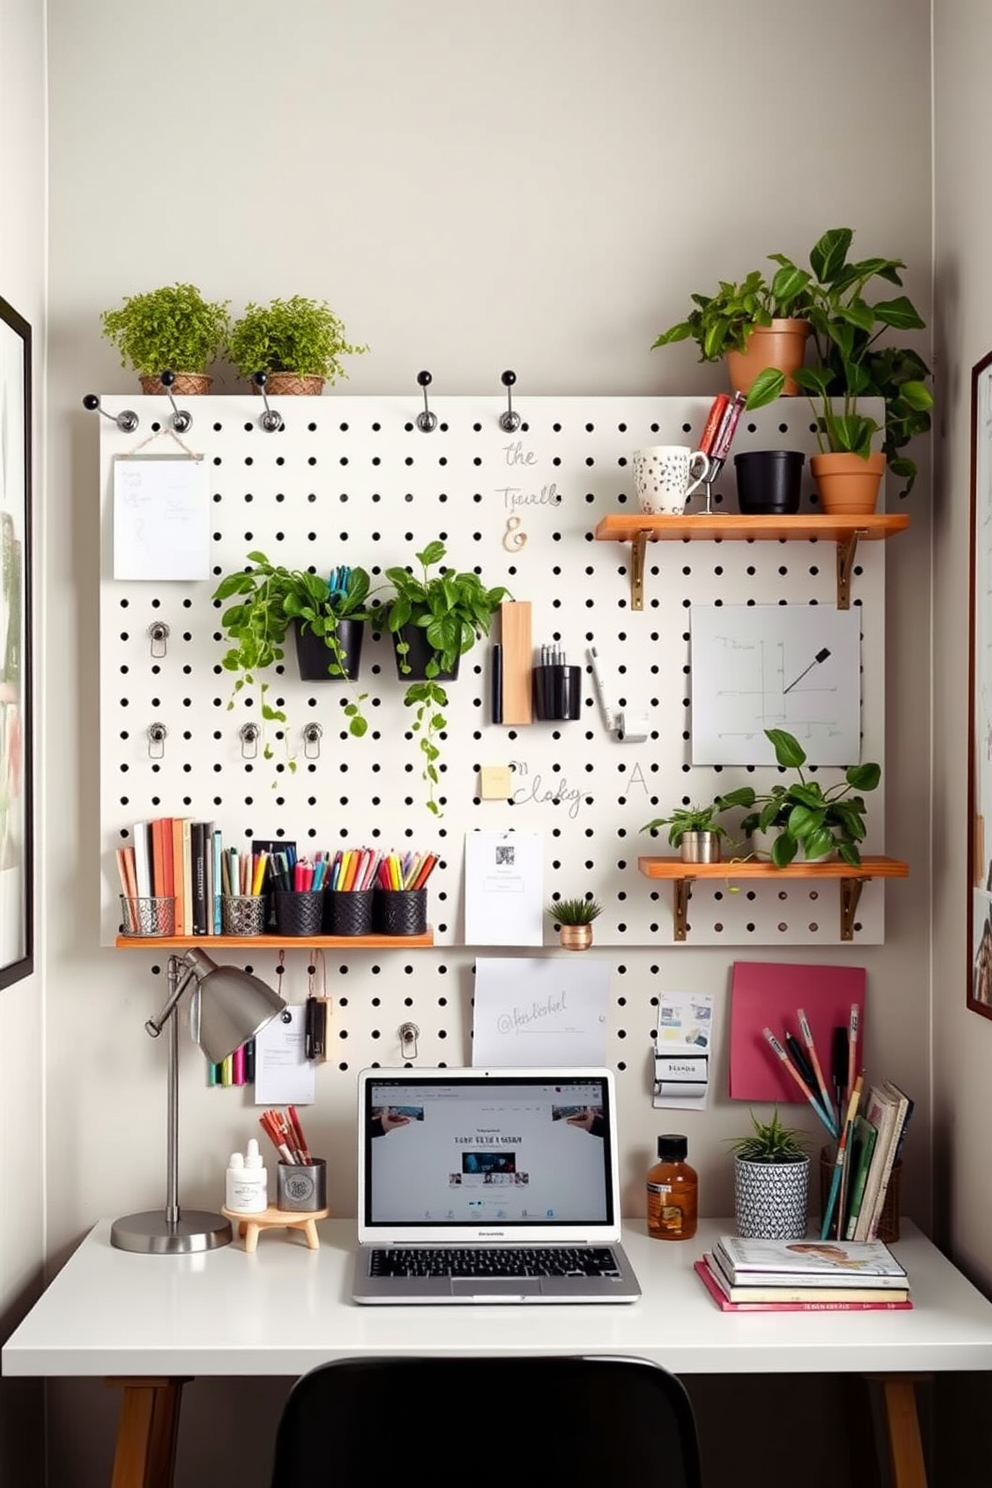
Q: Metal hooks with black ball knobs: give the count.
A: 5